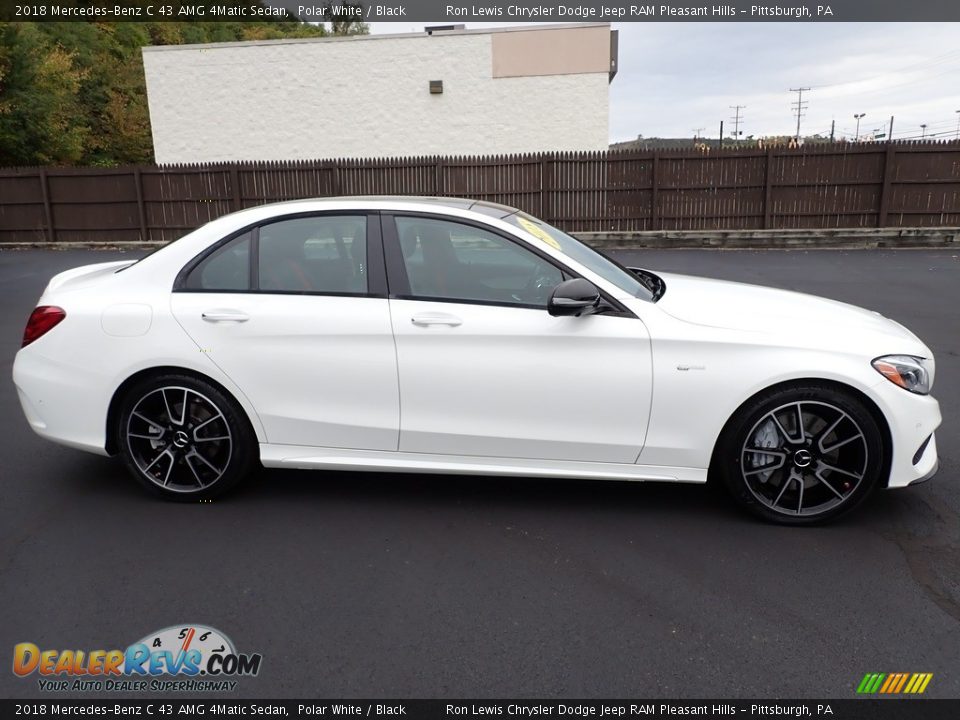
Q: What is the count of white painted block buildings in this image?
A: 1